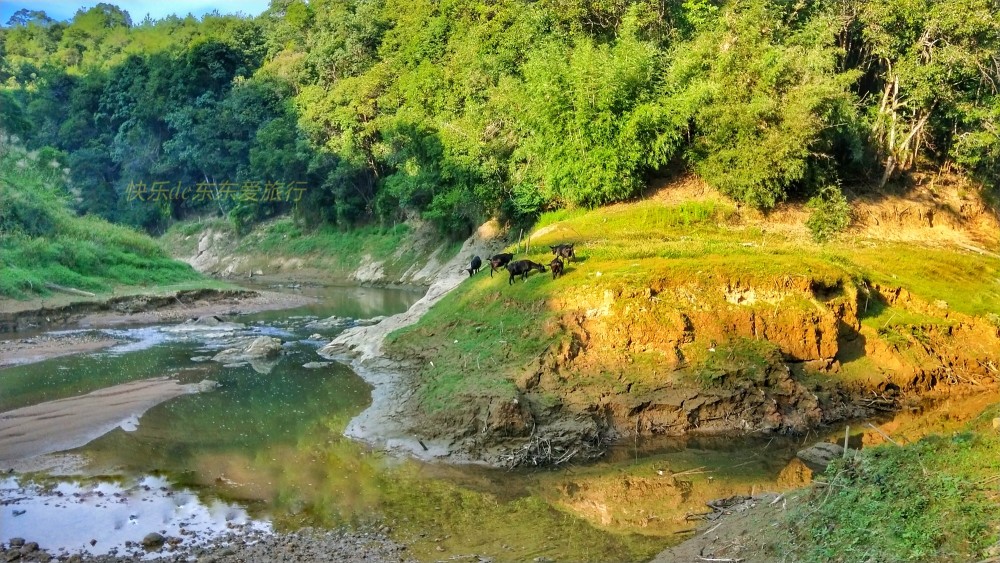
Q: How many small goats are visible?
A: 5